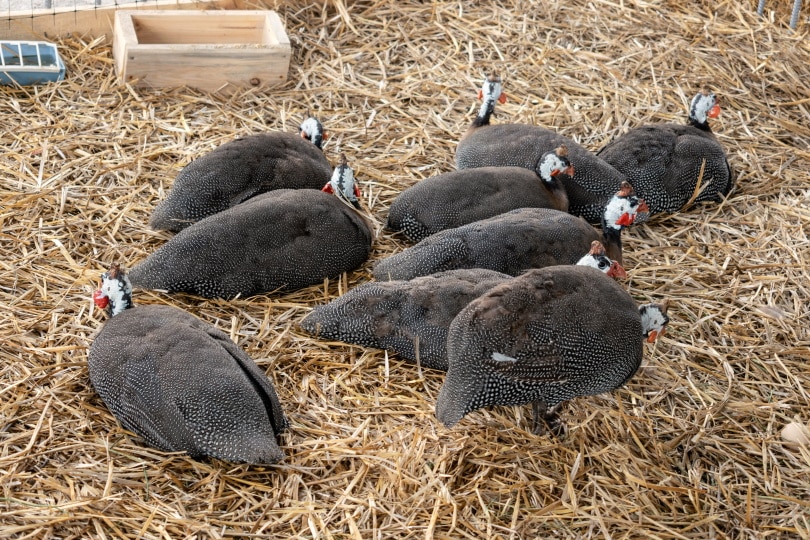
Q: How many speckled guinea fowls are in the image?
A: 9